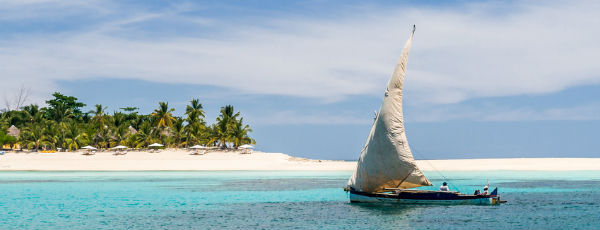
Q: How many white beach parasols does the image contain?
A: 5